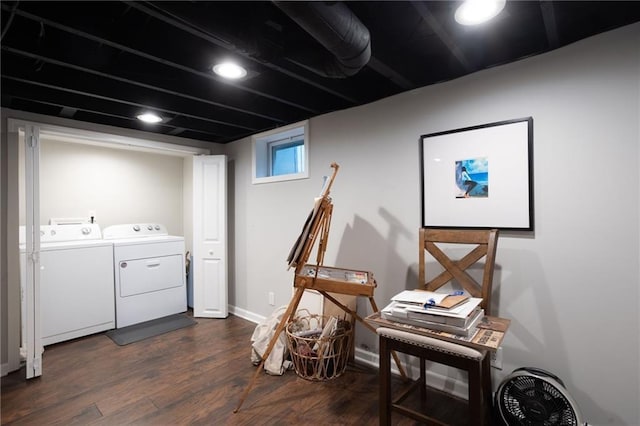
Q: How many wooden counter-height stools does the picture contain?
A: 1